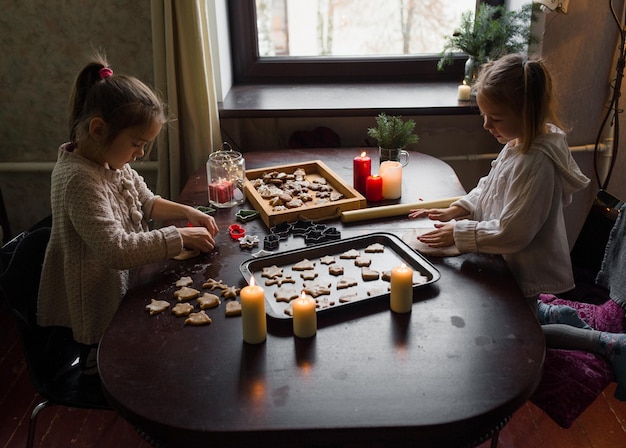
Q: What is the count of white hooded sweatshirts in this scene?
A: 1